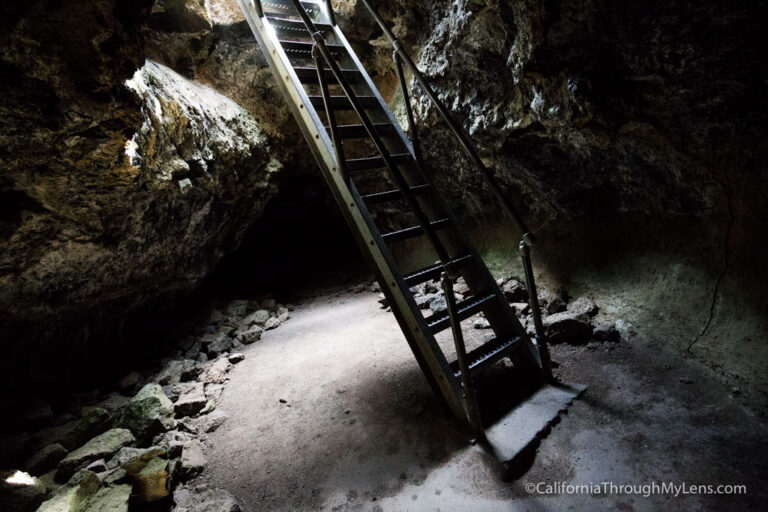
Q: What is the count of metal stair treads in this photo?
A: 12